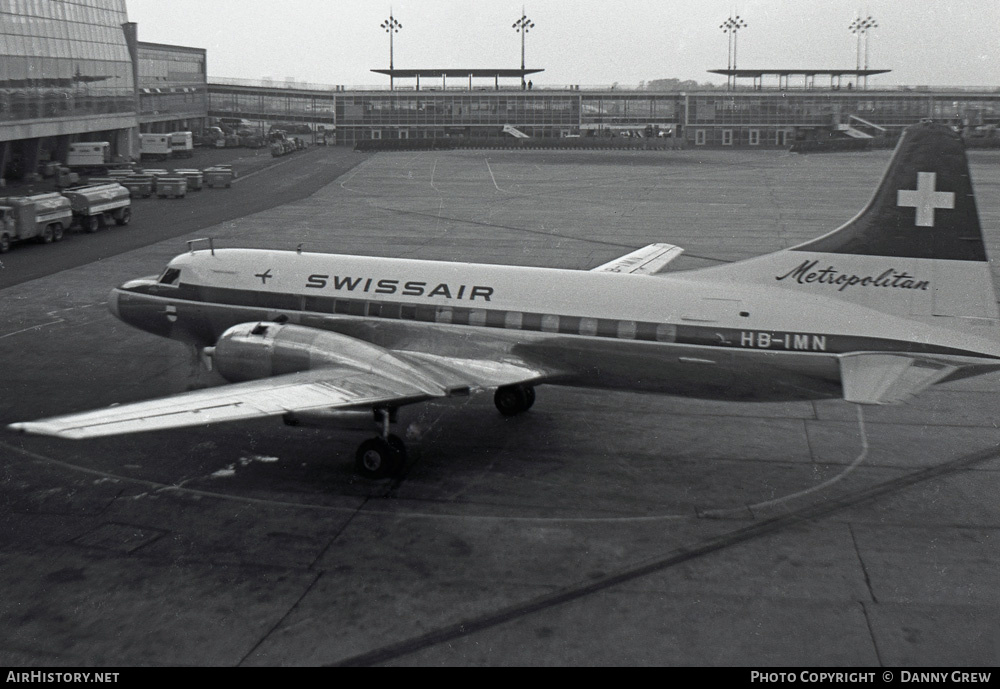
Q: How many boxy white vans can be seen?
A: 3